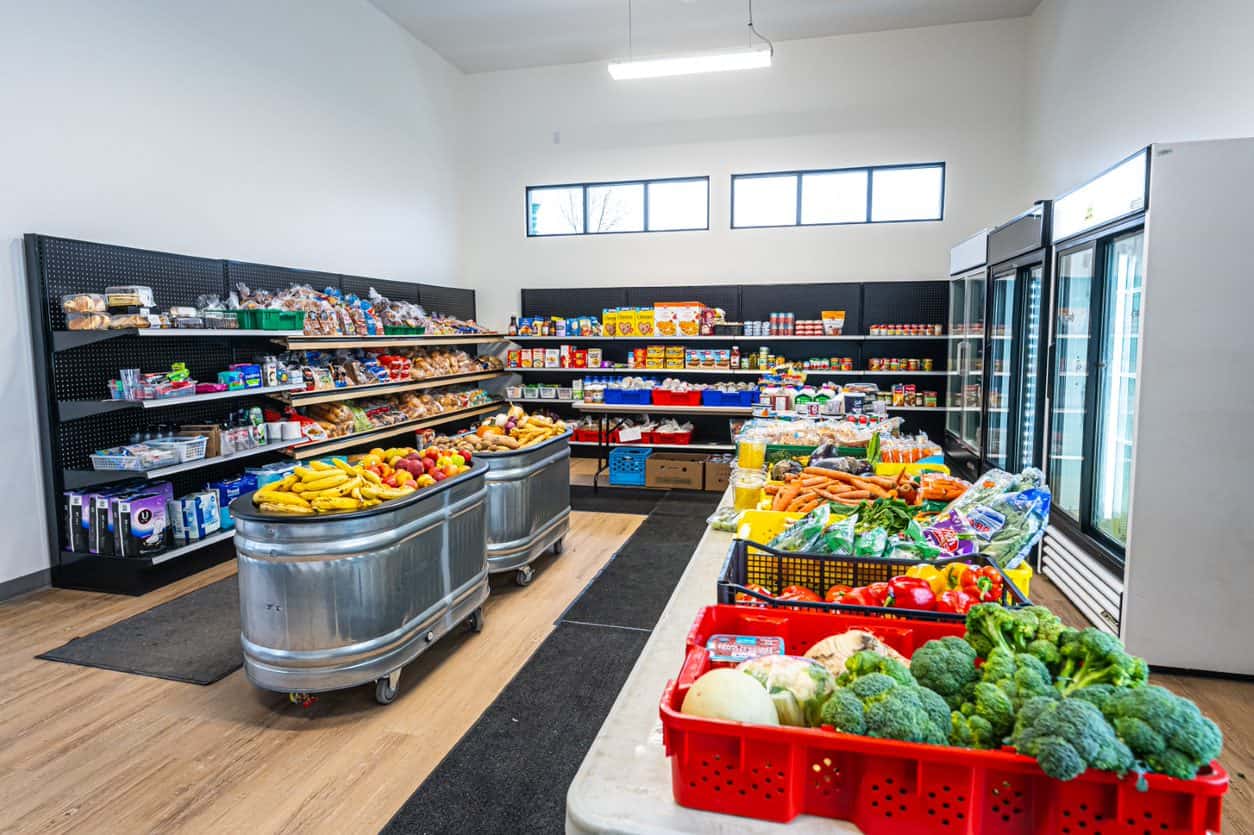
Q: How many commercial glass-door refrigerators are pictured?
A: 3